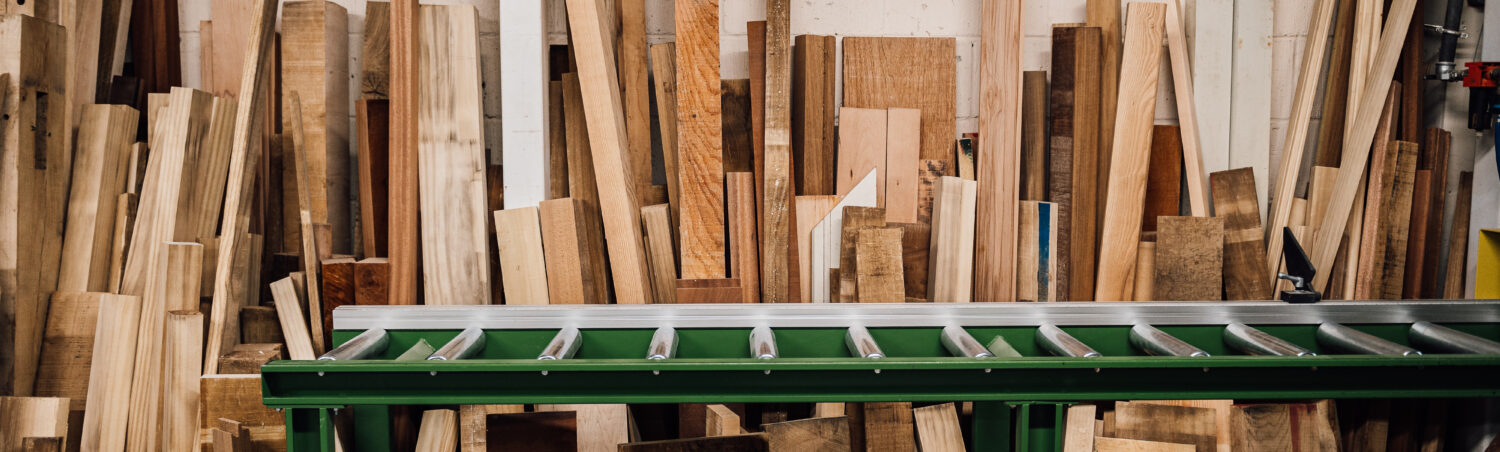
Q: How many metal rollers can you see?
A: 12